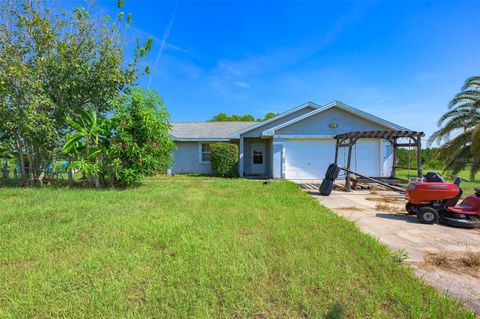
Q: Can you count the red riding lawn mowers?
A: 1